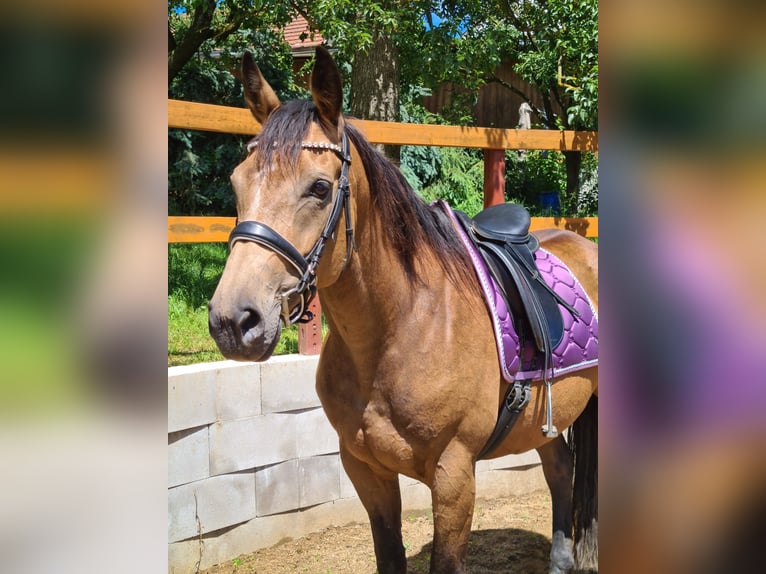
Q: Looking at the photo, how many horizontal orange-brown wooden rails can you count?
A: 2